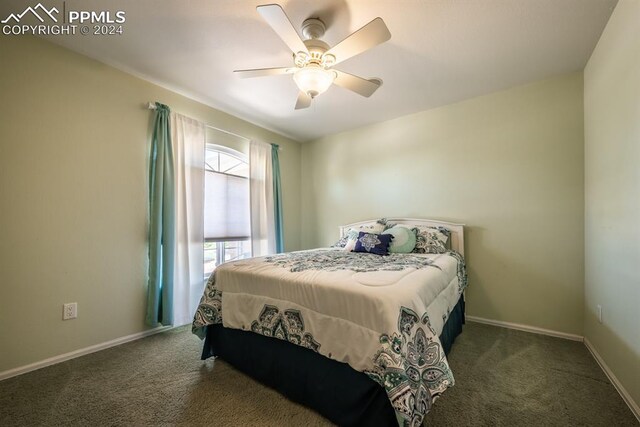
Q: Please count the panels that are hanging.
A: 4